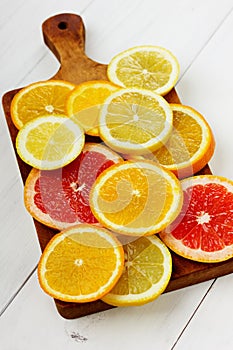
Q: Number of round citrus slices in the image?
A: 11